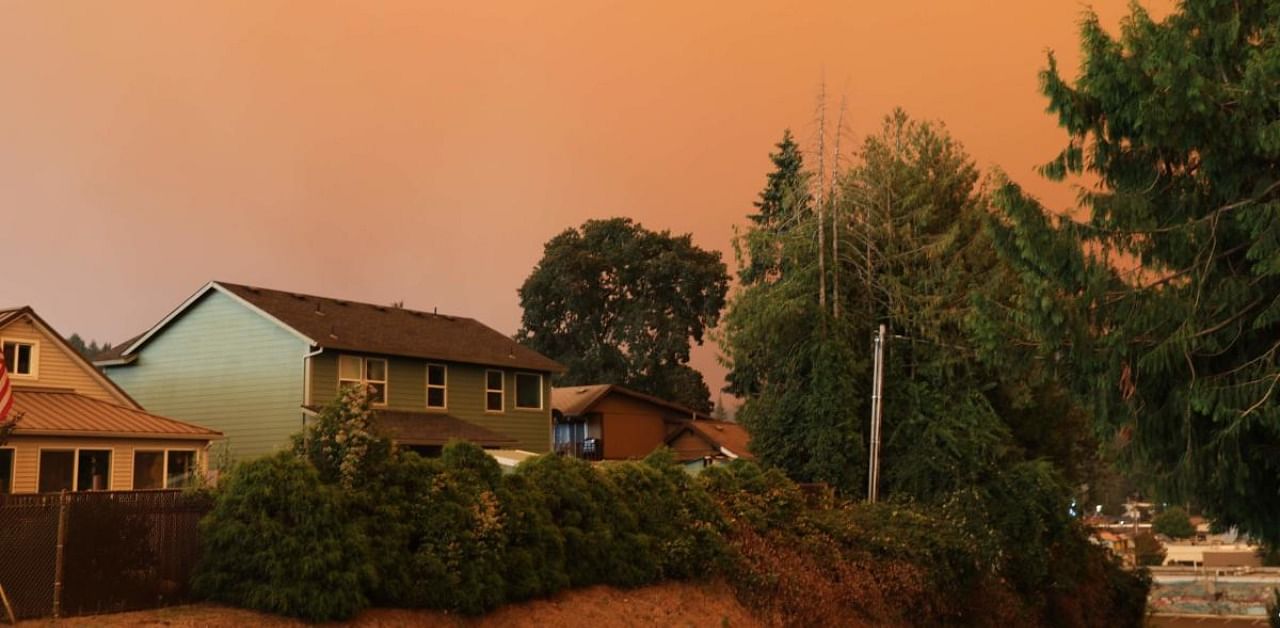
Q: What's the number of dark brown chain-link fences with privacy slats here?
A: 1